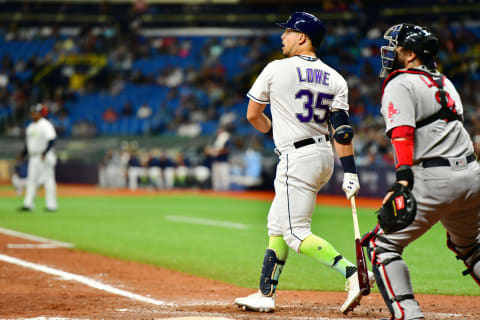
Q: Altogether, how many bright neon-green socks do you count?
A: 2